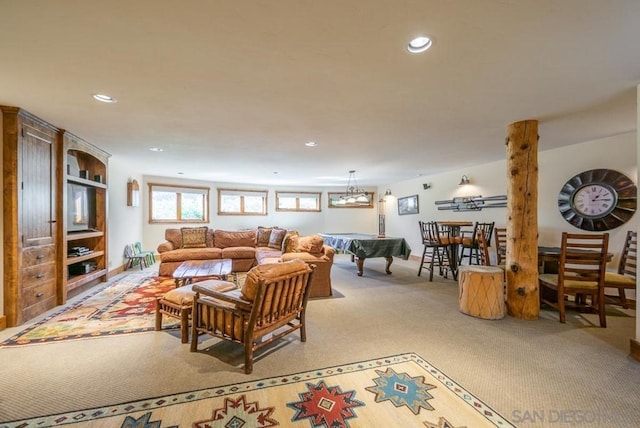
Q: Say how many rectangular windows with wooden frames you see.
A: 4